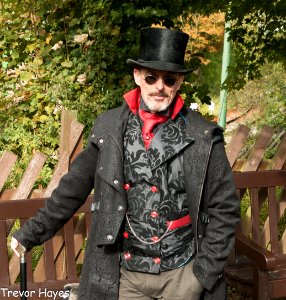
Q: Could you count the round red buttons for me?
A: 7